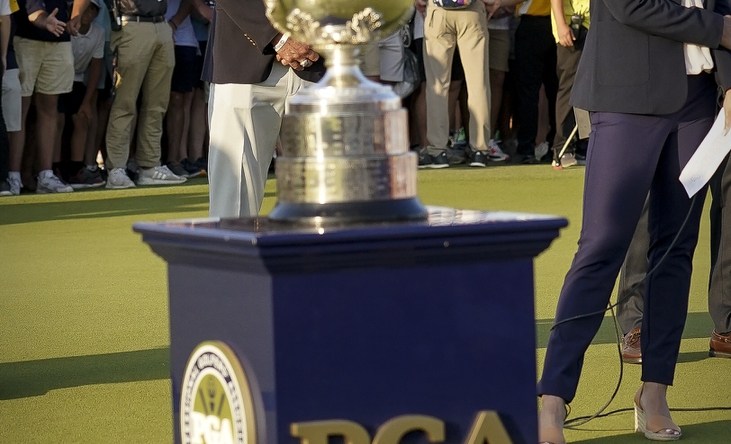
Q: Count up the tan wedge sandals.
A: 2